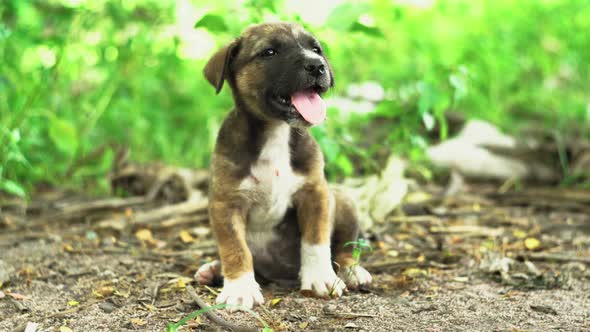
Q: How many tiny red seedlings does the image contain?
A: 0